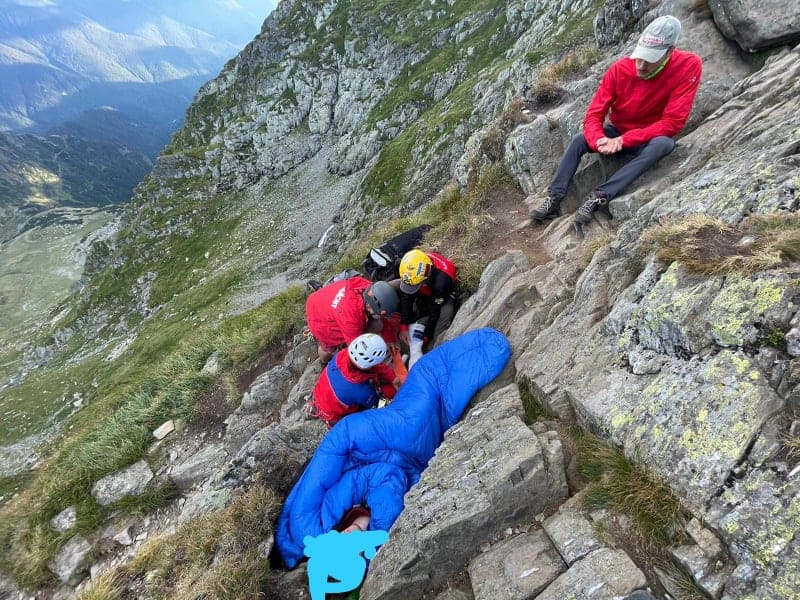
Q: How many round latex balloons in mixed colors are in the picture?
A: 0